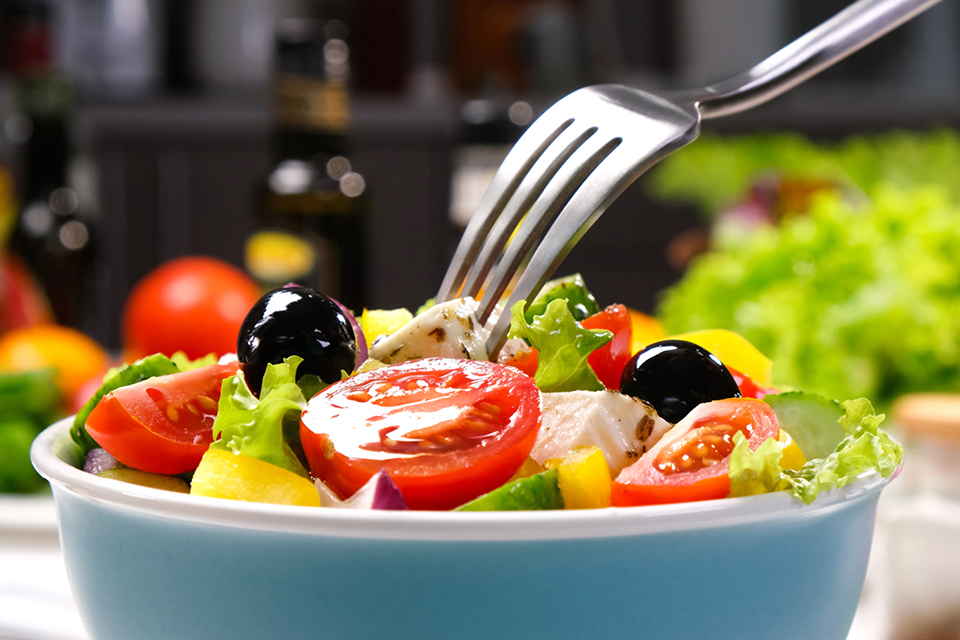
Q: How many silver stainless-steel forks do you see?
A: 1